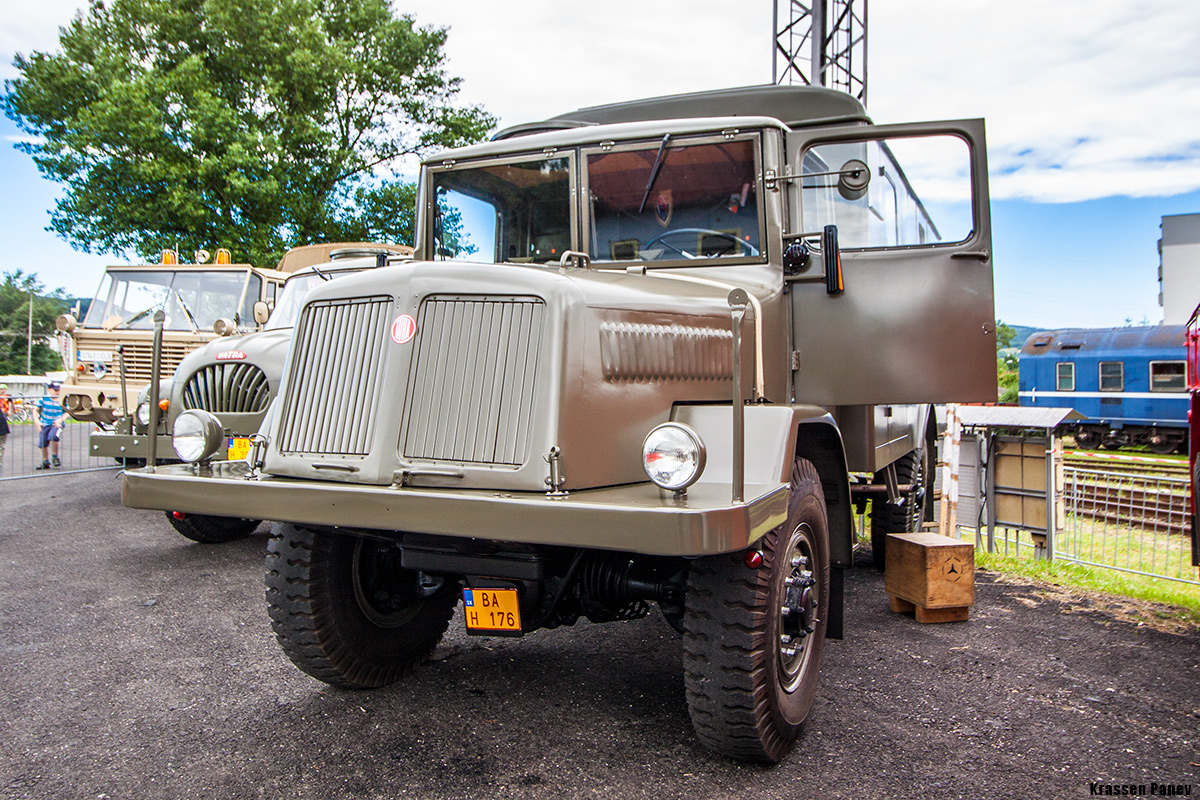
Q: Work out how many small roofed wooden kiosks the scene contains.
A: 1